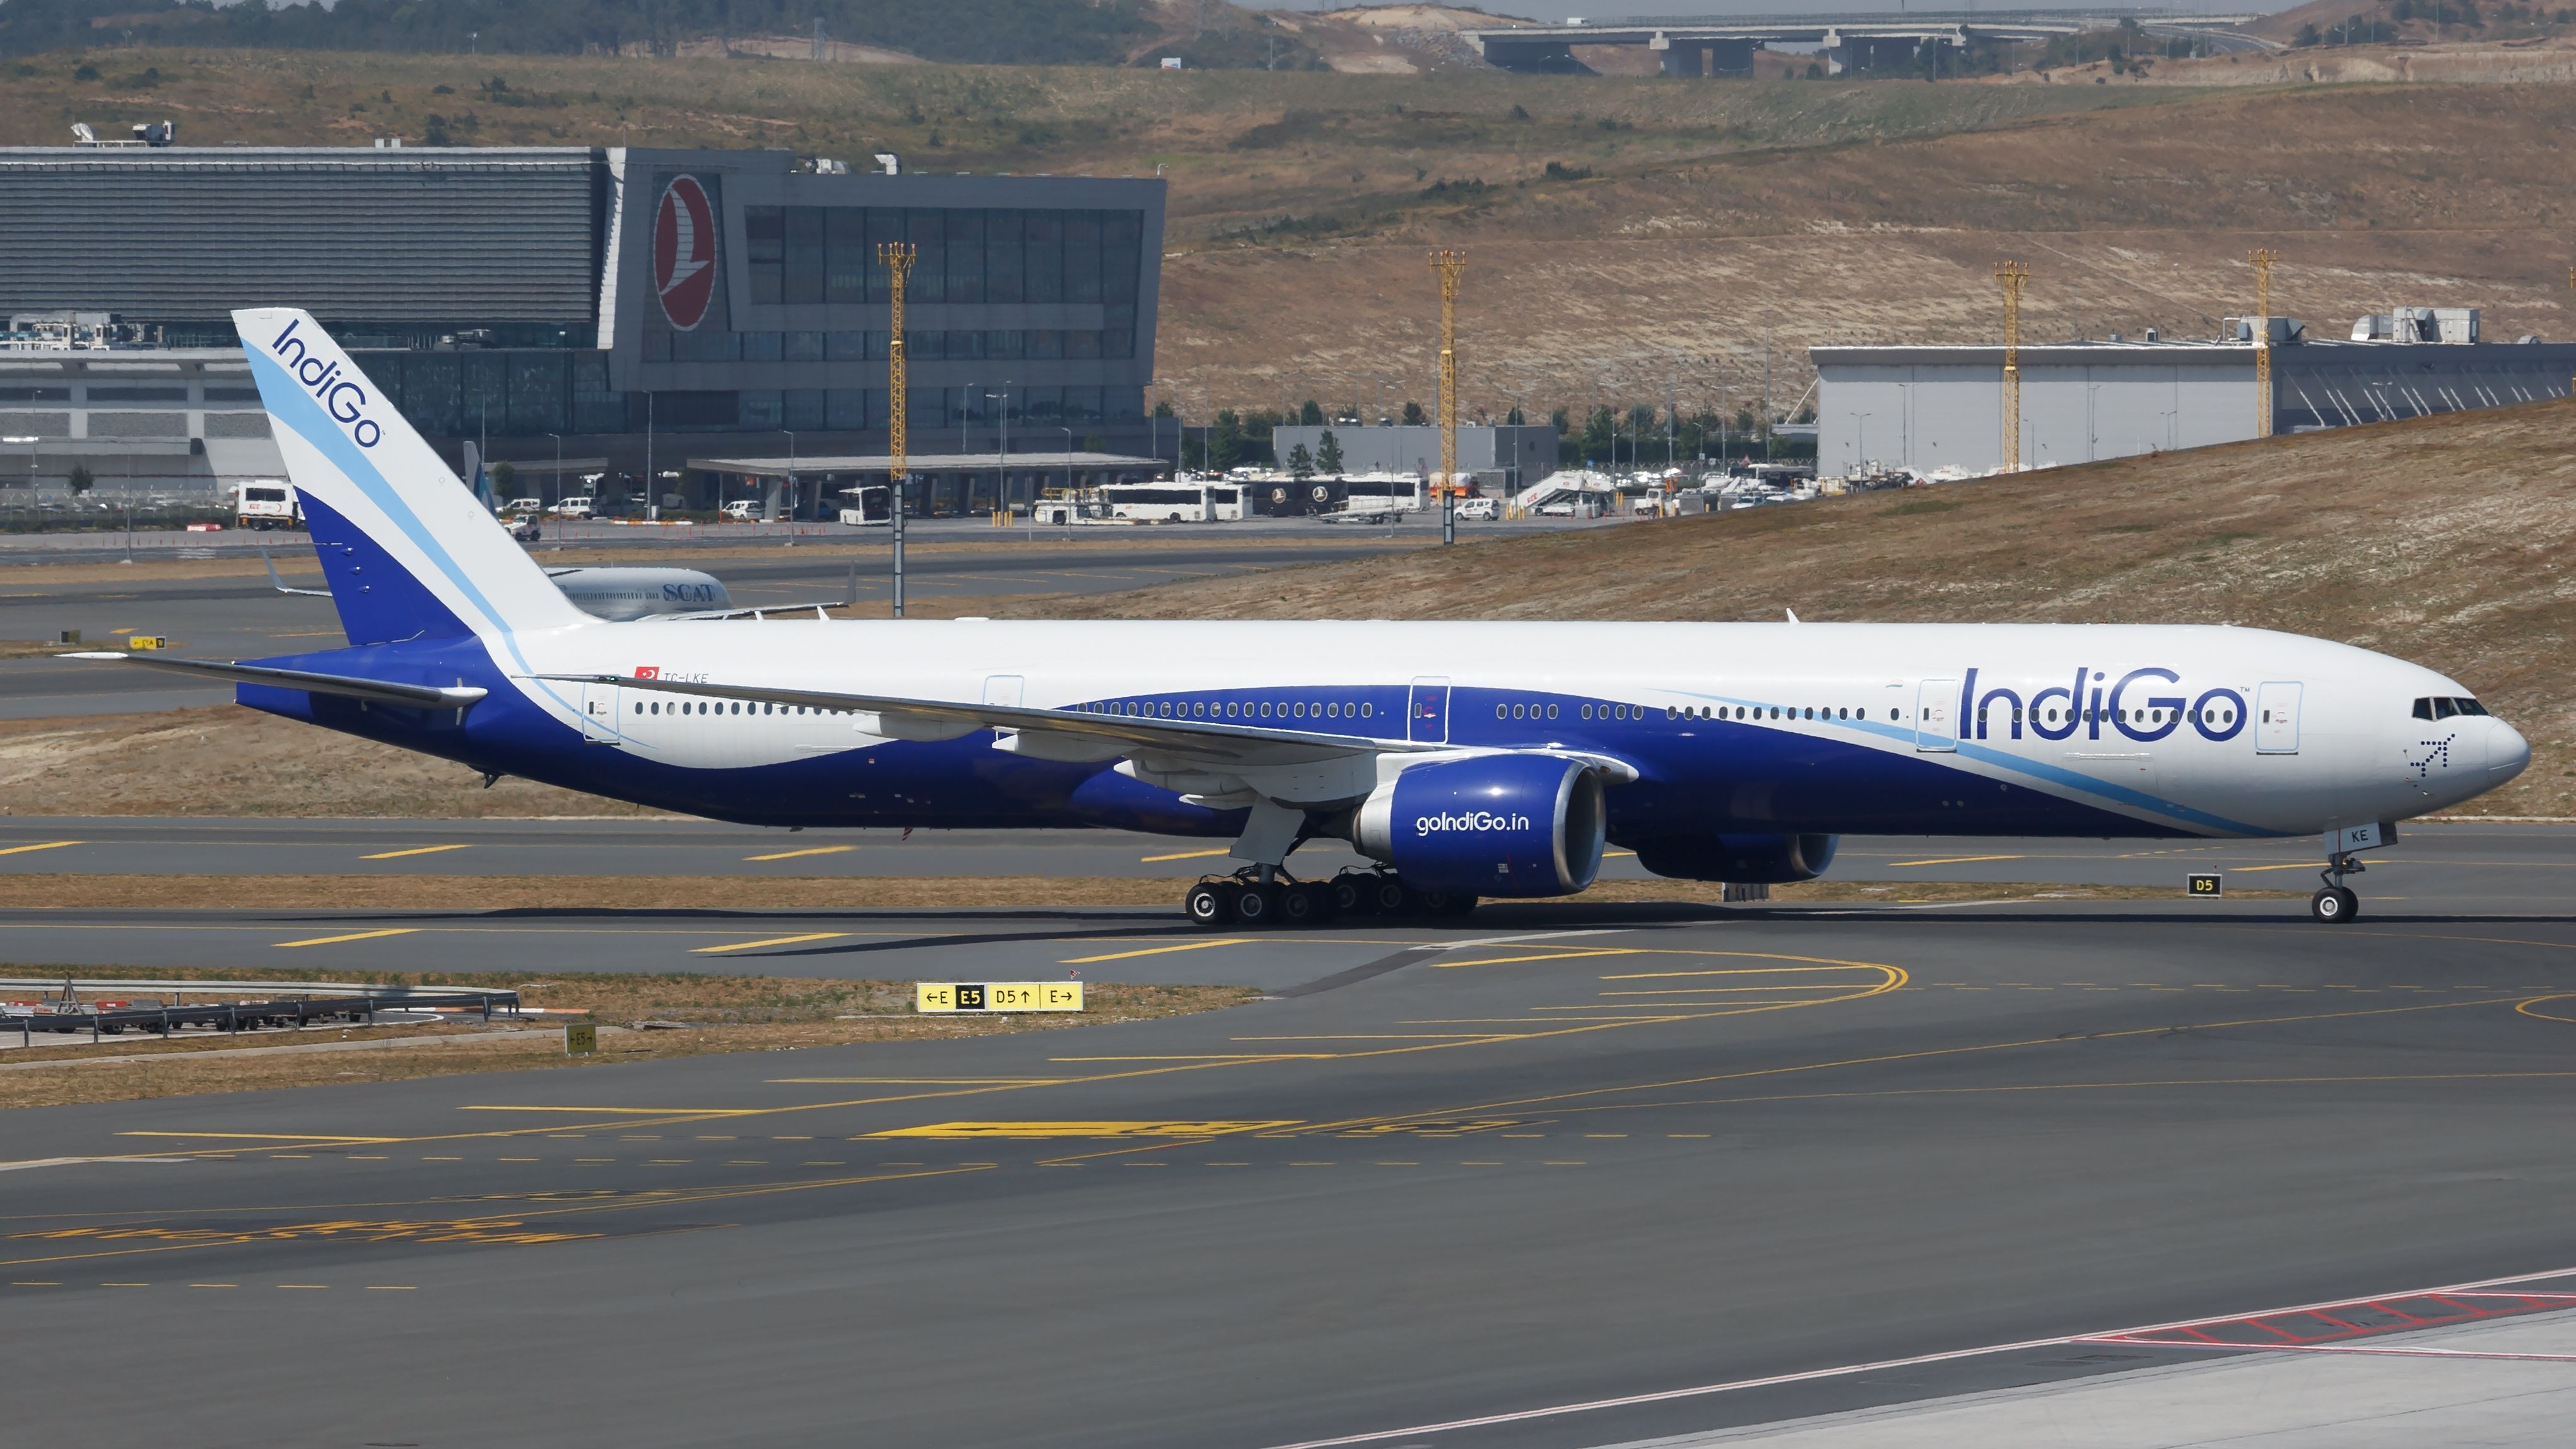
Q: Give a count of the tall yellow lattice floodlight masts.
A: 4